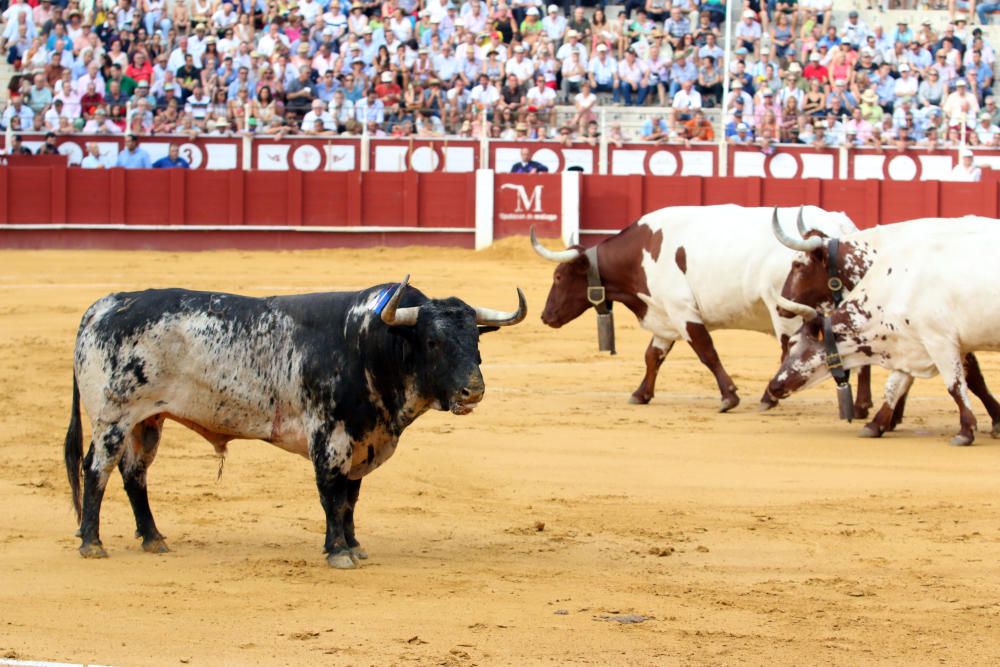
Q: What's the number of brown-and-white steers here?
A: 3